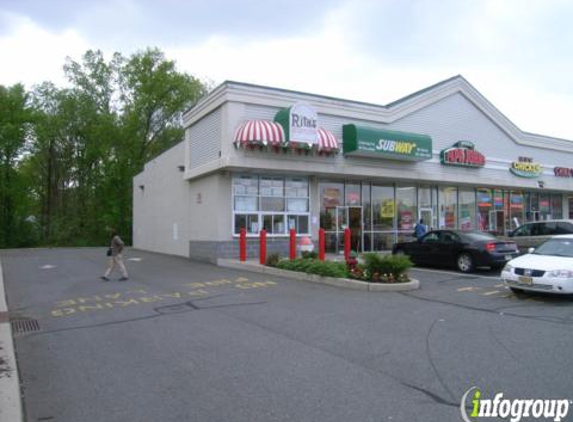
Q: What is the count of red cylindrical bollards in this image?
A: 5